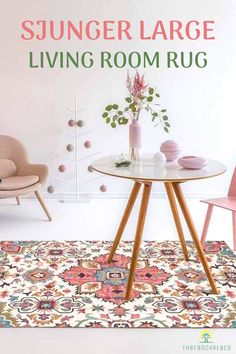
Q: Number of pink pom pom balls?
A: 4